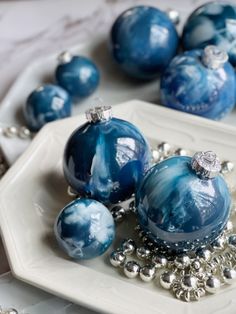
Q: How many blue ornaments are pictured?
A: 8